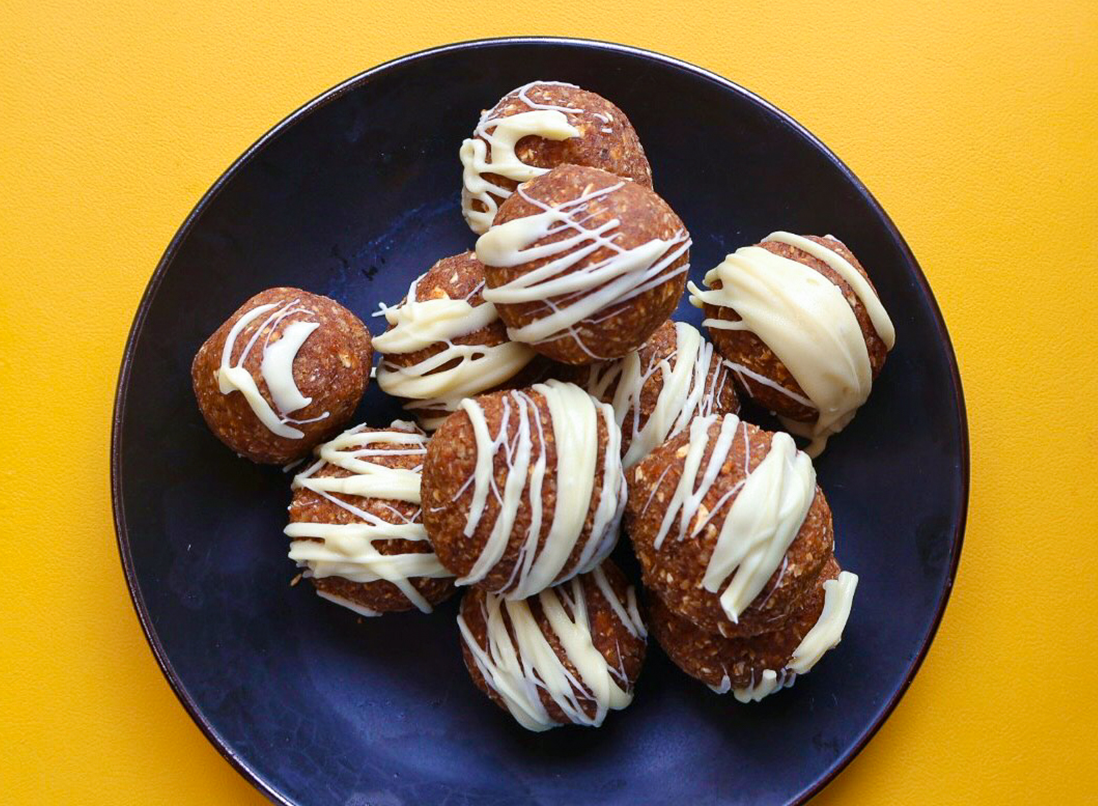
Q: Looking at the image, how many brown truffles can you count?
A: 11